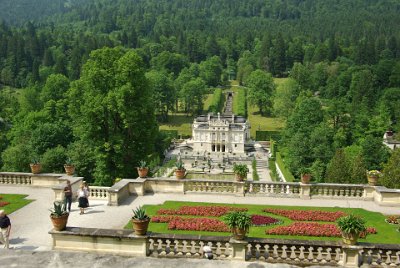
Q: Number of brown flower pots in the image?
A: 11